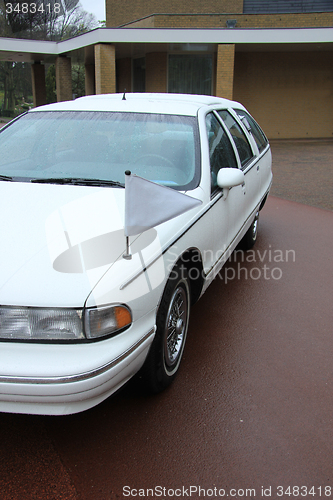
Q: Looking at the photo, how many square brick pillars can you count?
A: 4